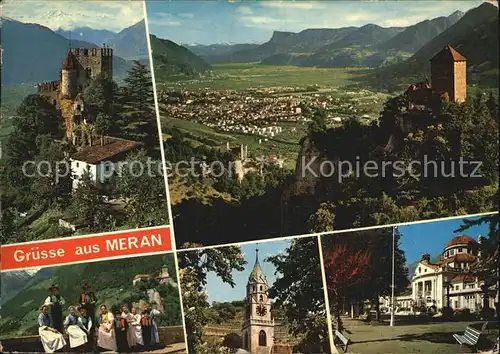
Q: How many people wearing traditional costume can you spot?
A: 11